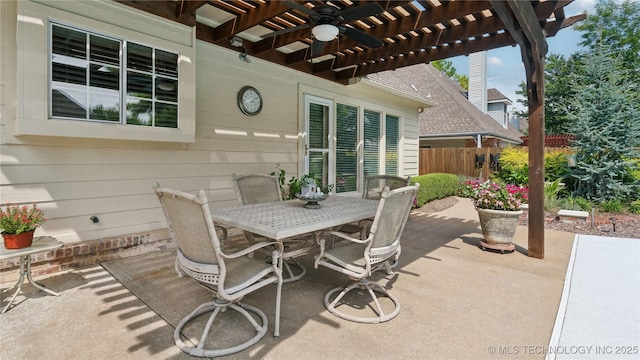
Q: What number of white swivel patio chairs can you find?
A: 4